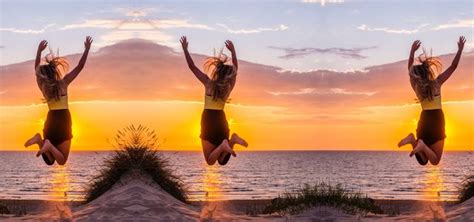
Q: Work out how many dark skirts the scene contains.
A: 3